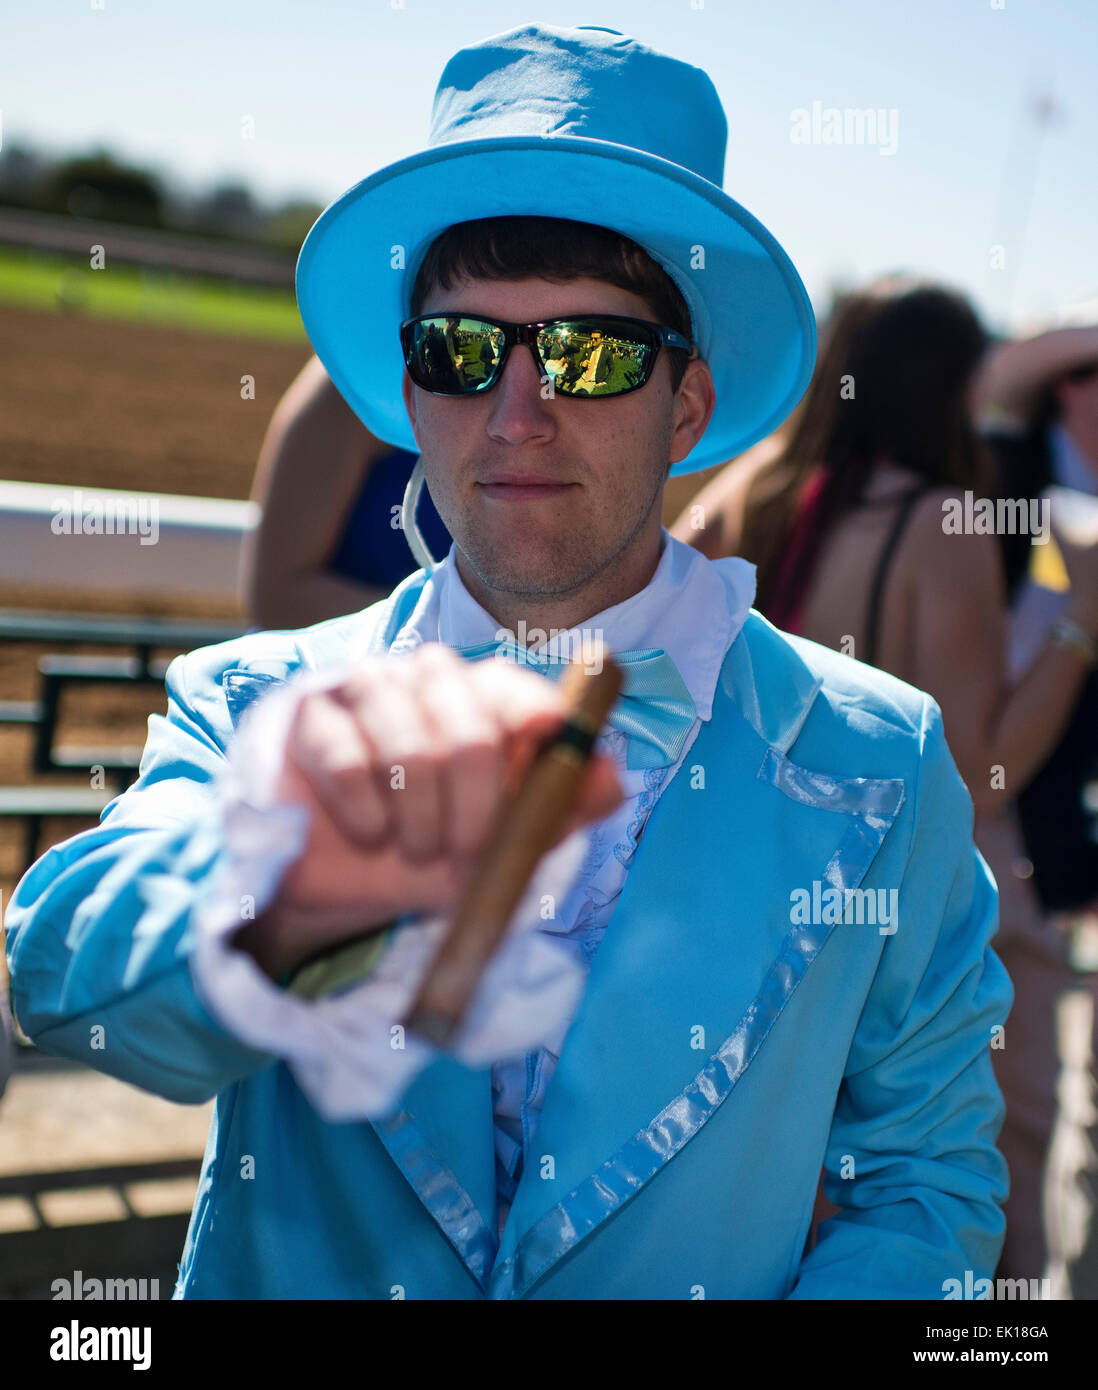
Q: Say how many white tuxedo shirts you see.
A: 1